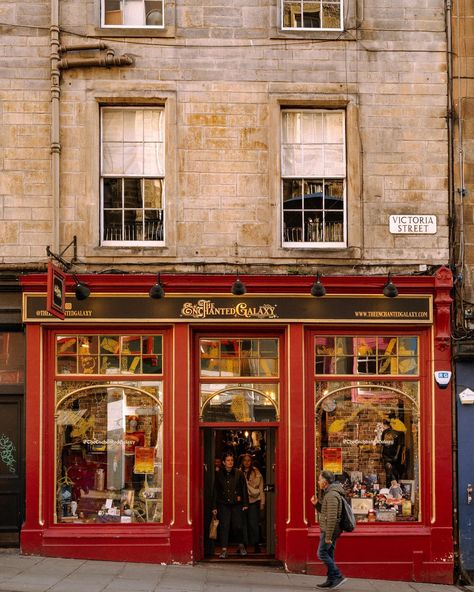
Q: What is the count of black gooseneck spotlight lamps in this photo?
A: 5